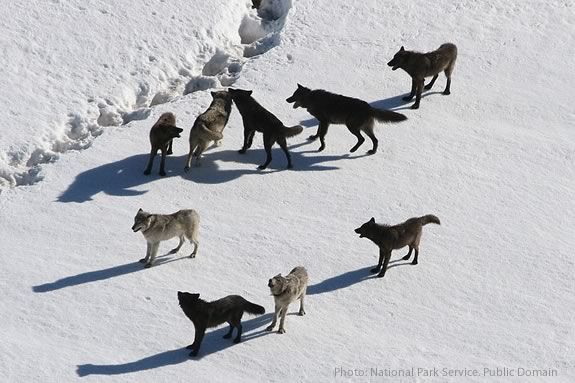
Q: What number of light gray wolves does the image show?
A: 3